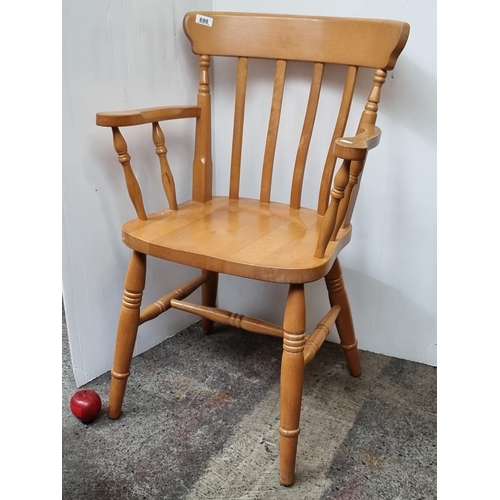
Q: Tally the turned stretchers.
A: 3